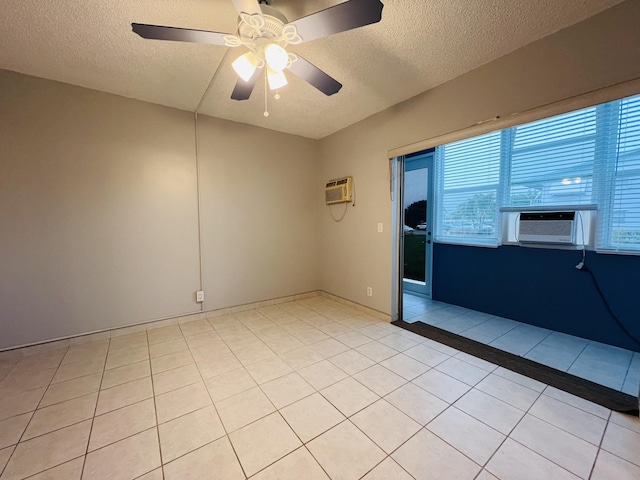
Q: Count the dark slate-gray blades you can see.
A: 4